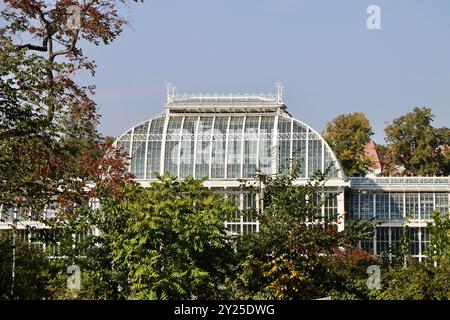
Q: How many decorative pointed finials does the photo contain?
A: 2